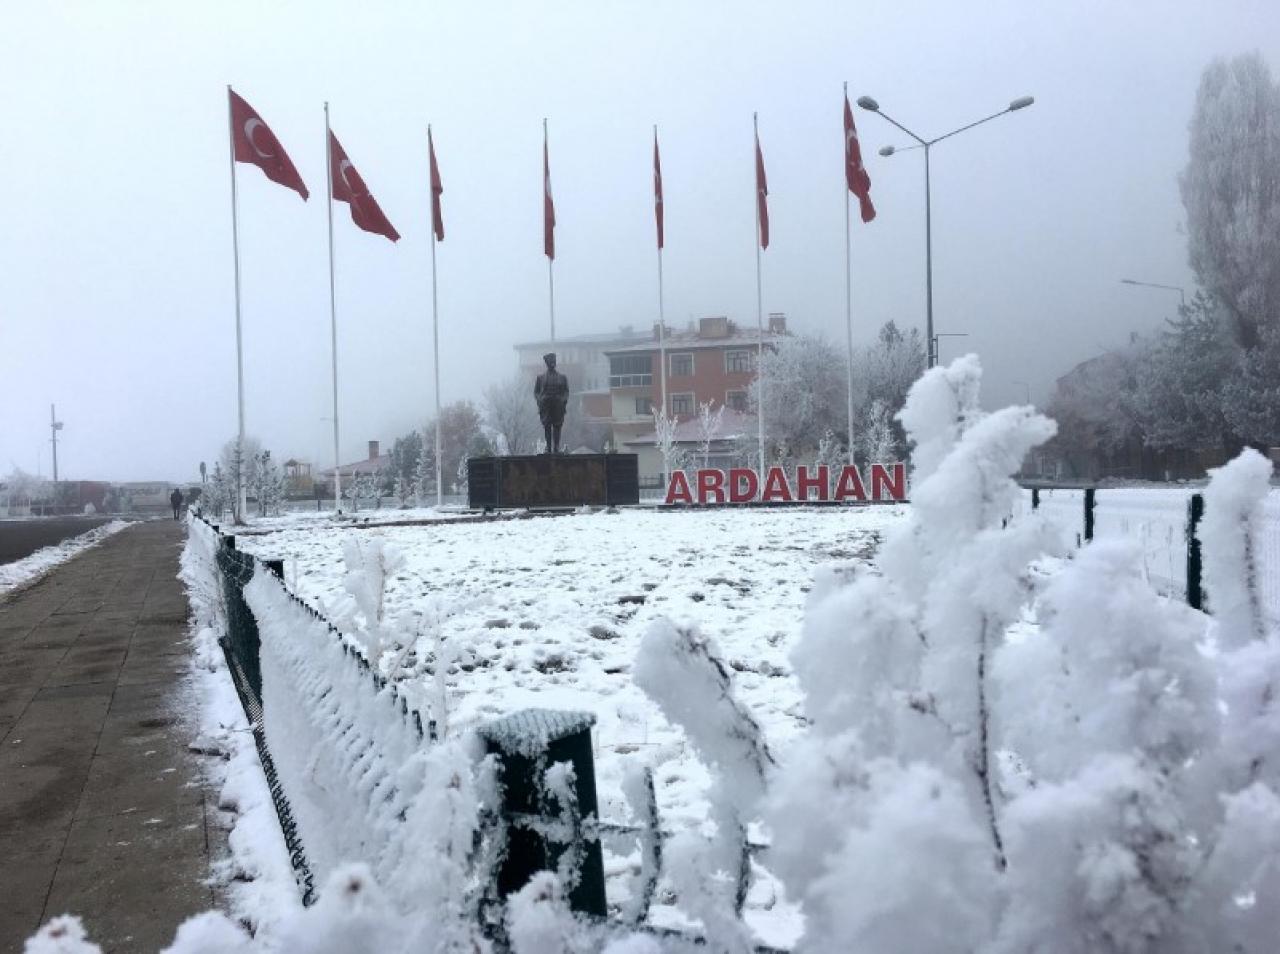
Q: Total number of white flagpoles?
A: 7